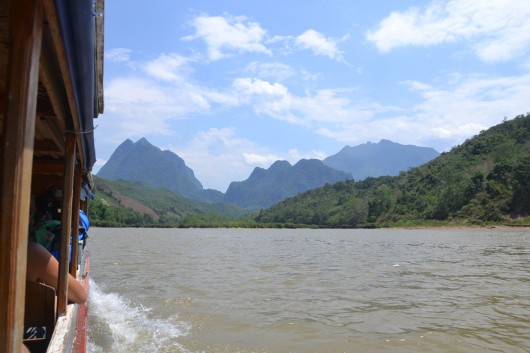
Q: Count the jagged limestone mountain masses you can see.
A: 3